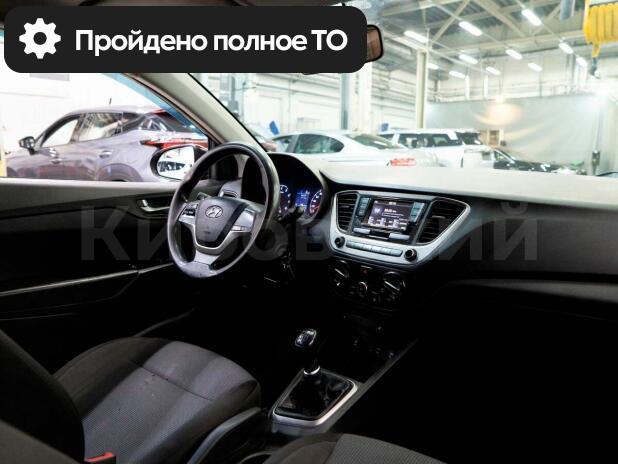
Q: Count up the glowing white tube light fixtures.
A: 11